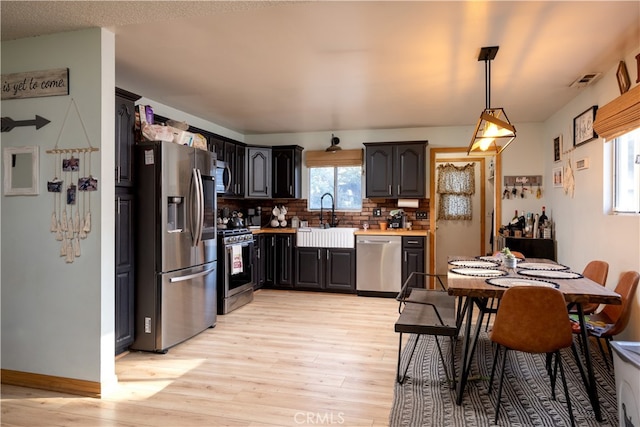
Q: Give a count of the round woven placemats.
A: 6